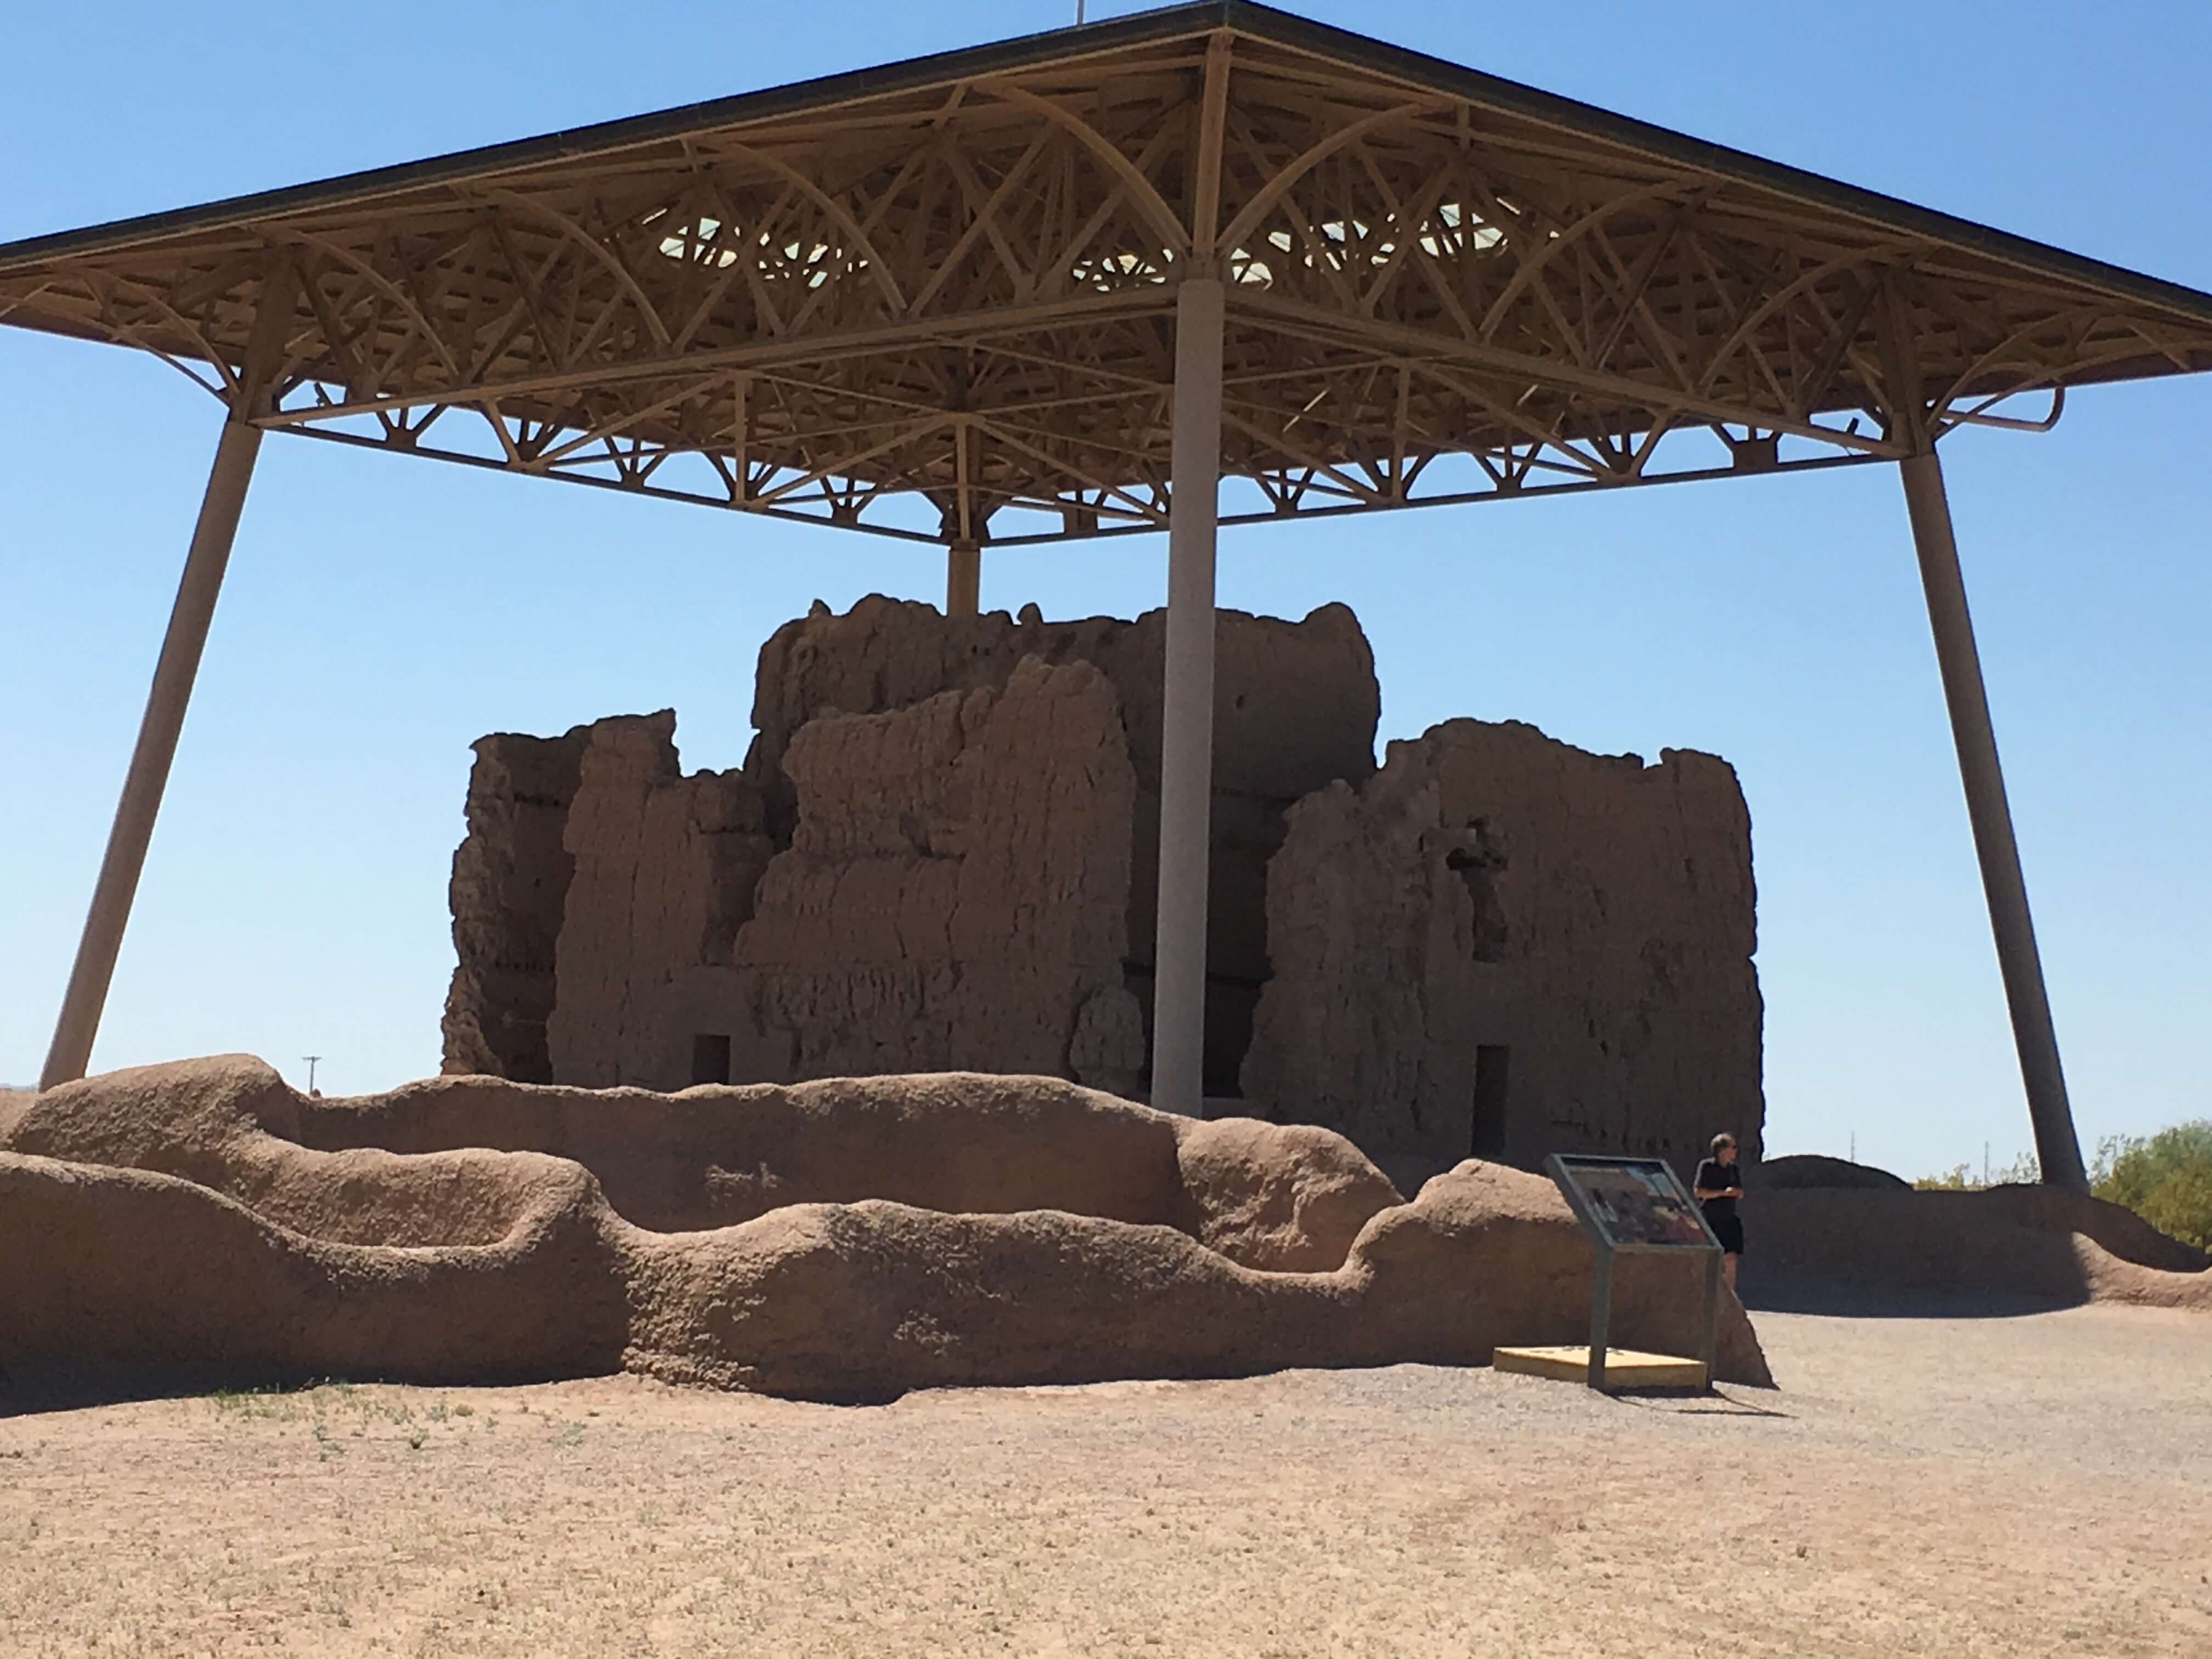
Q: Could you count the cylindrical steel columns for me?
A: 4